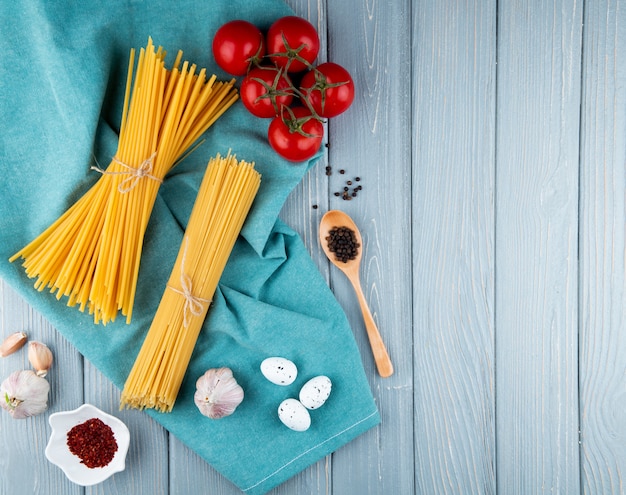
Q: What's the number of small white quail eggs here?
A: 3